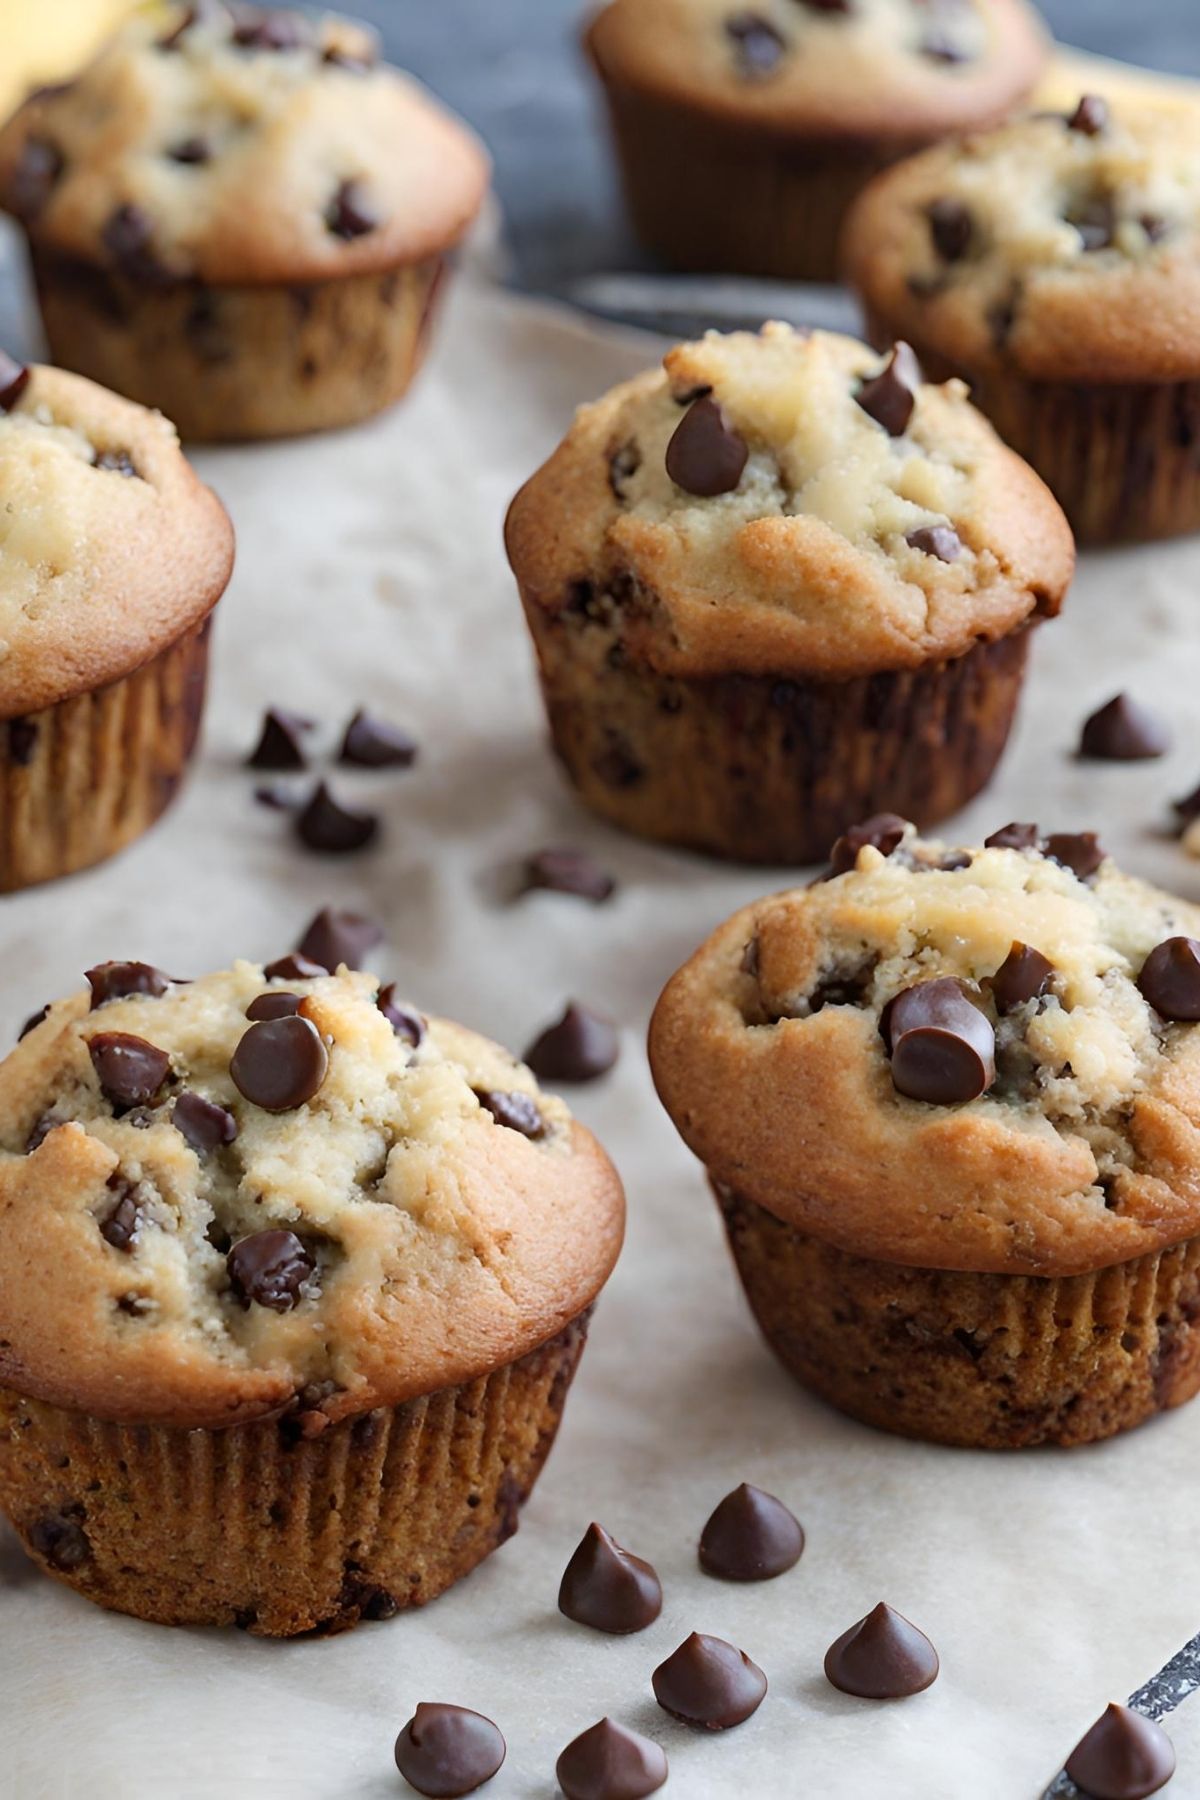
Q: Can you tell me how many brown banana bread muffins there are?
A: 7